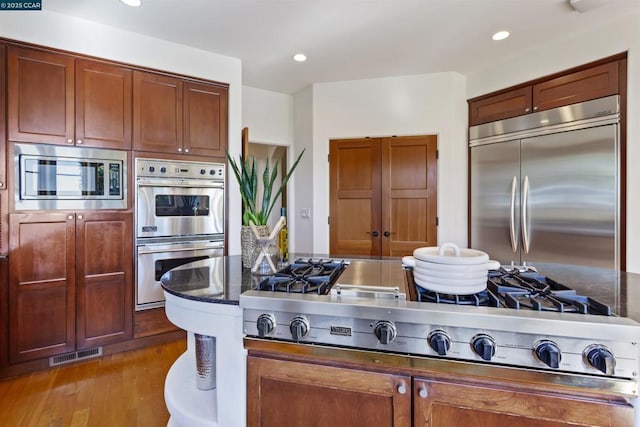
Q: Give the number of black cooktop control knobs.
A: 7